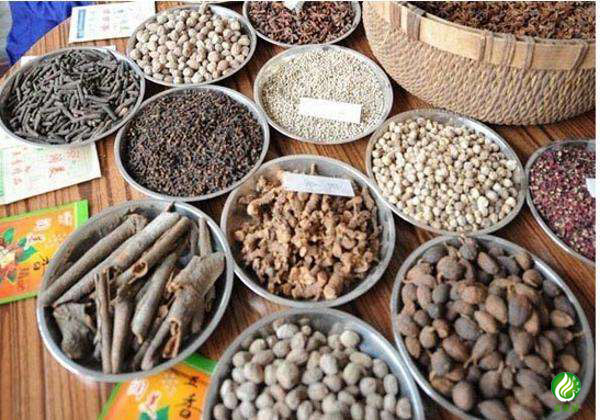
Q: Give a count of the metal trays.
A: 11